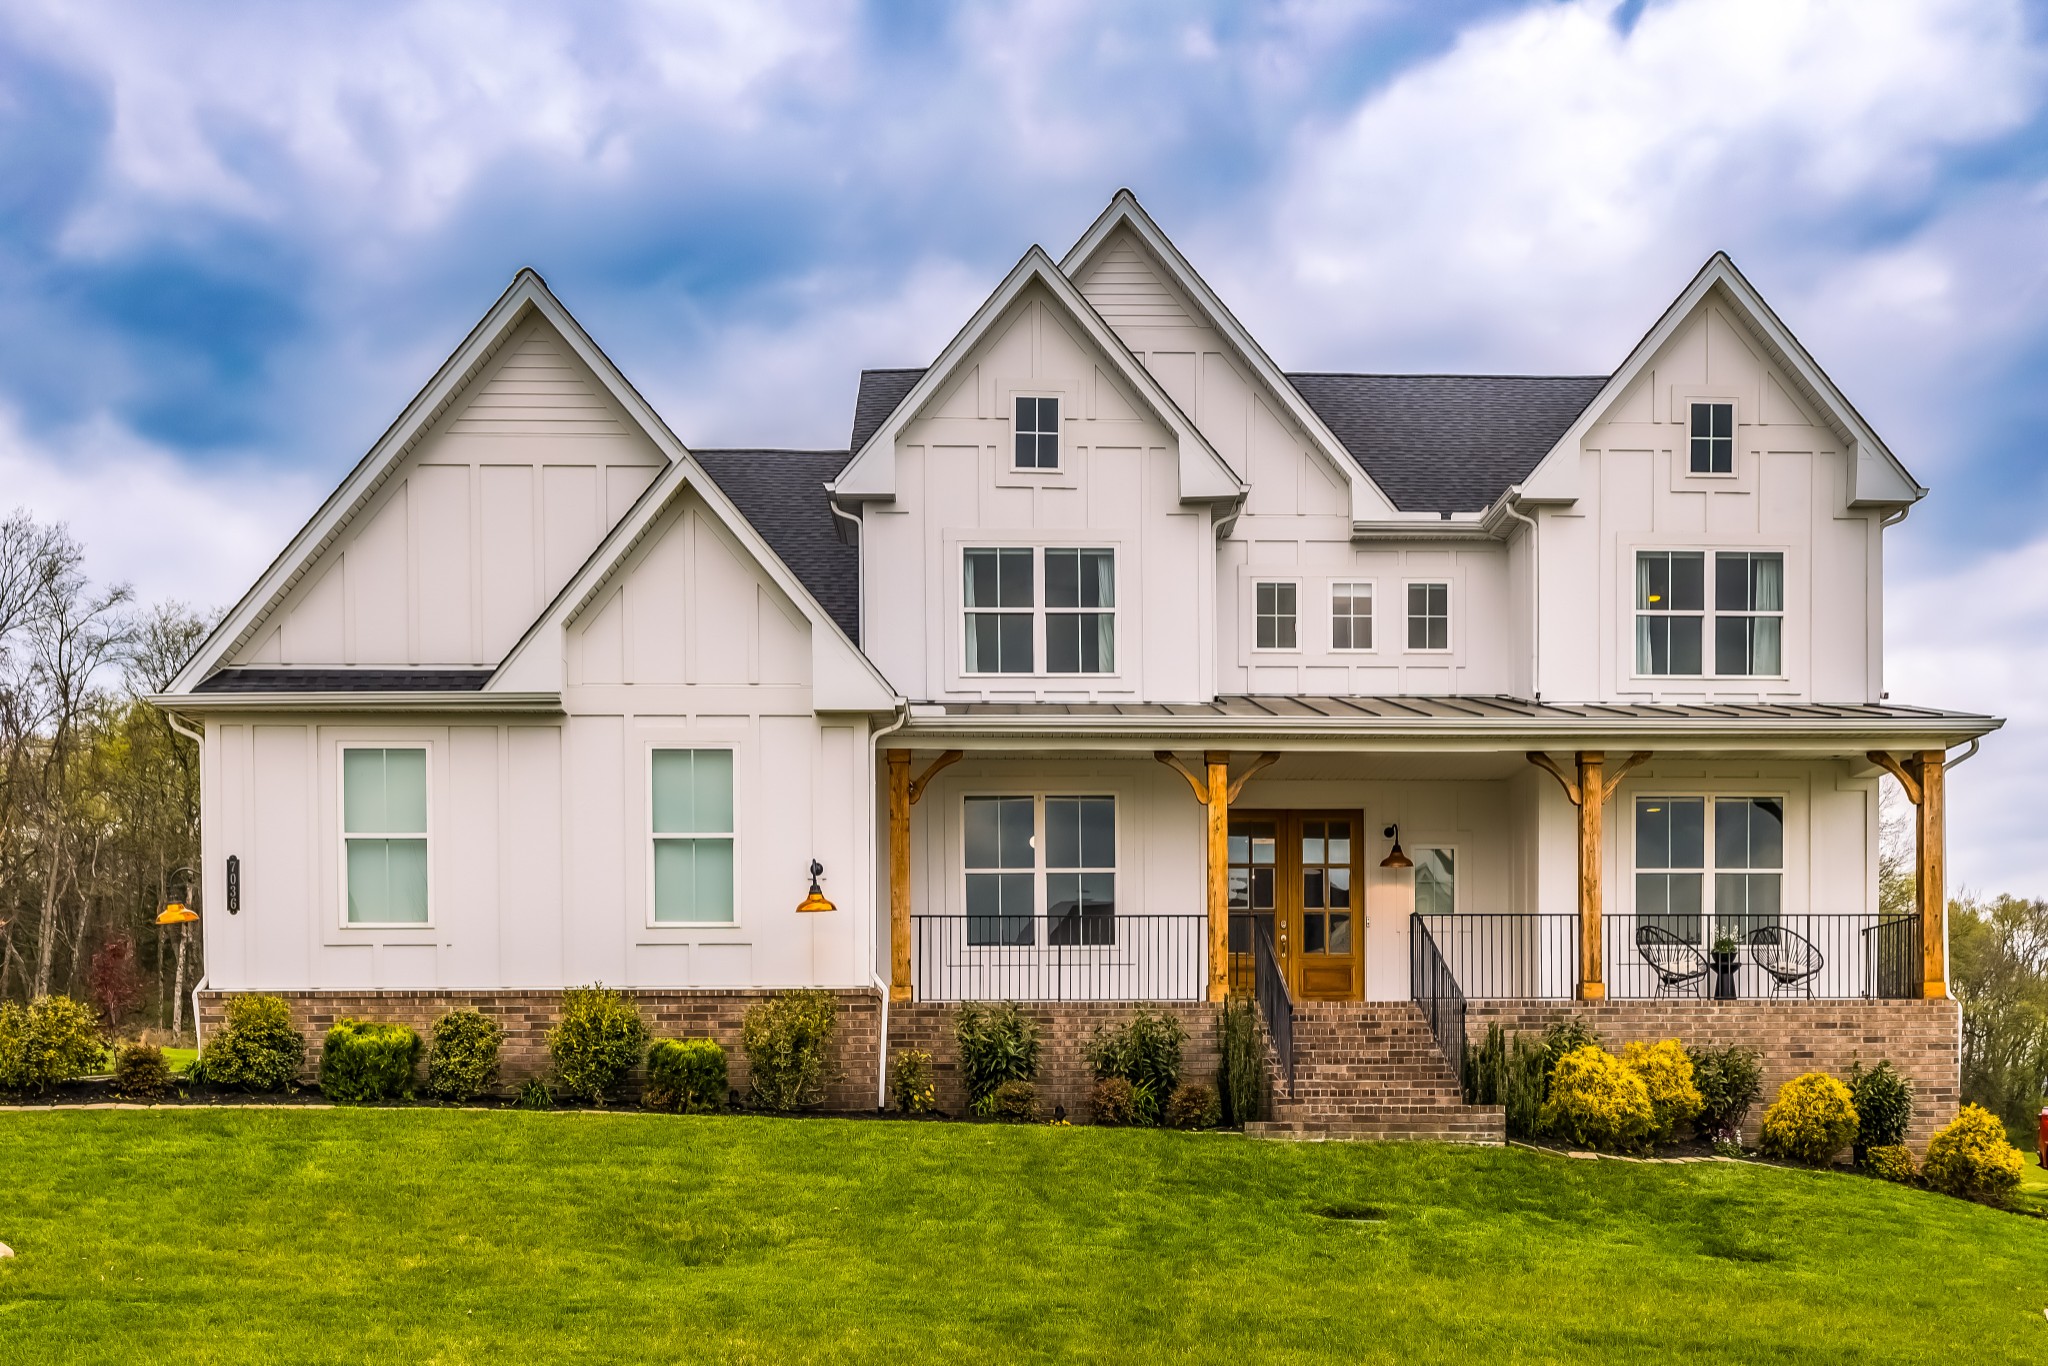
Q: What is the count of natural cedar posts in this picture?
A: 4